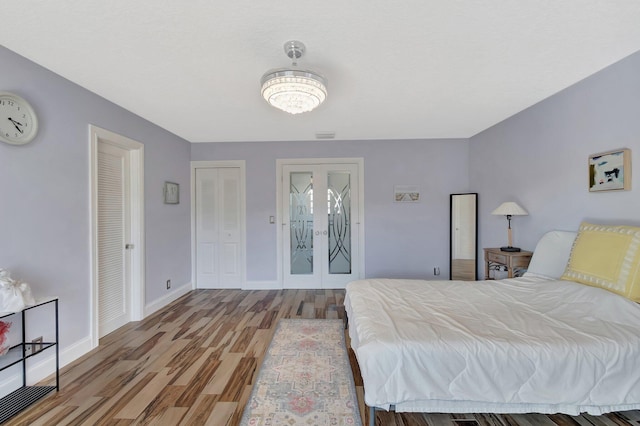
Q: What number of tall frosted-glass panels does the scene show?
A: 2